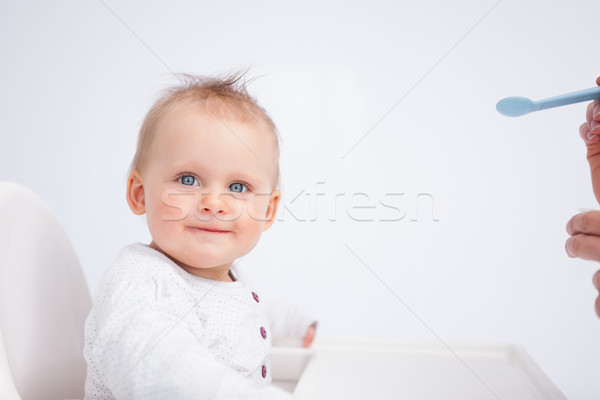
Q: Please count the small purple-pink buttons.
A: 3